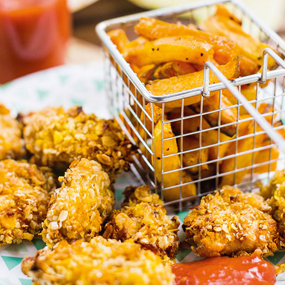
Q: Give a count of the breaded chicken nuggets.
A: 8